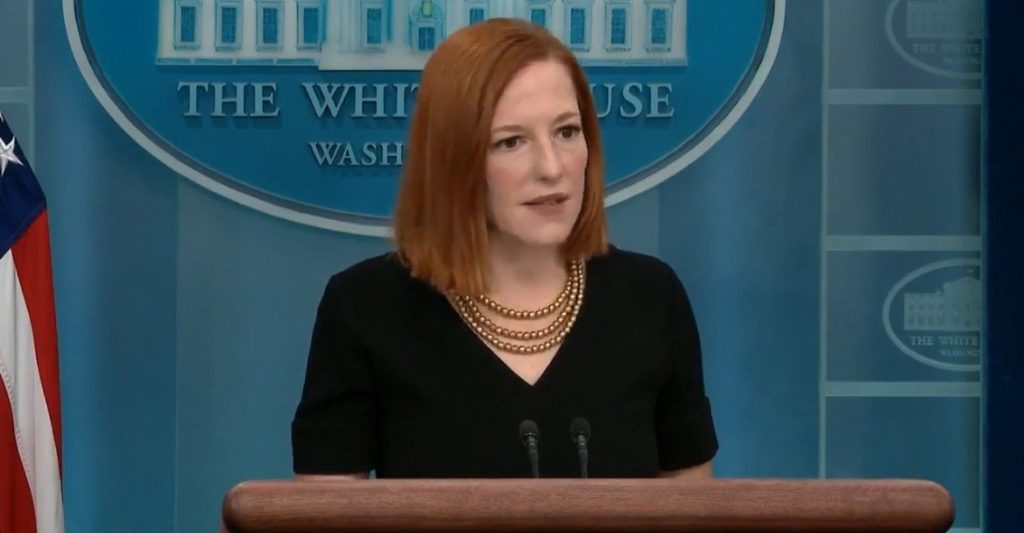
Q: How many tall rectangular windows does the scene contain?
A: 10